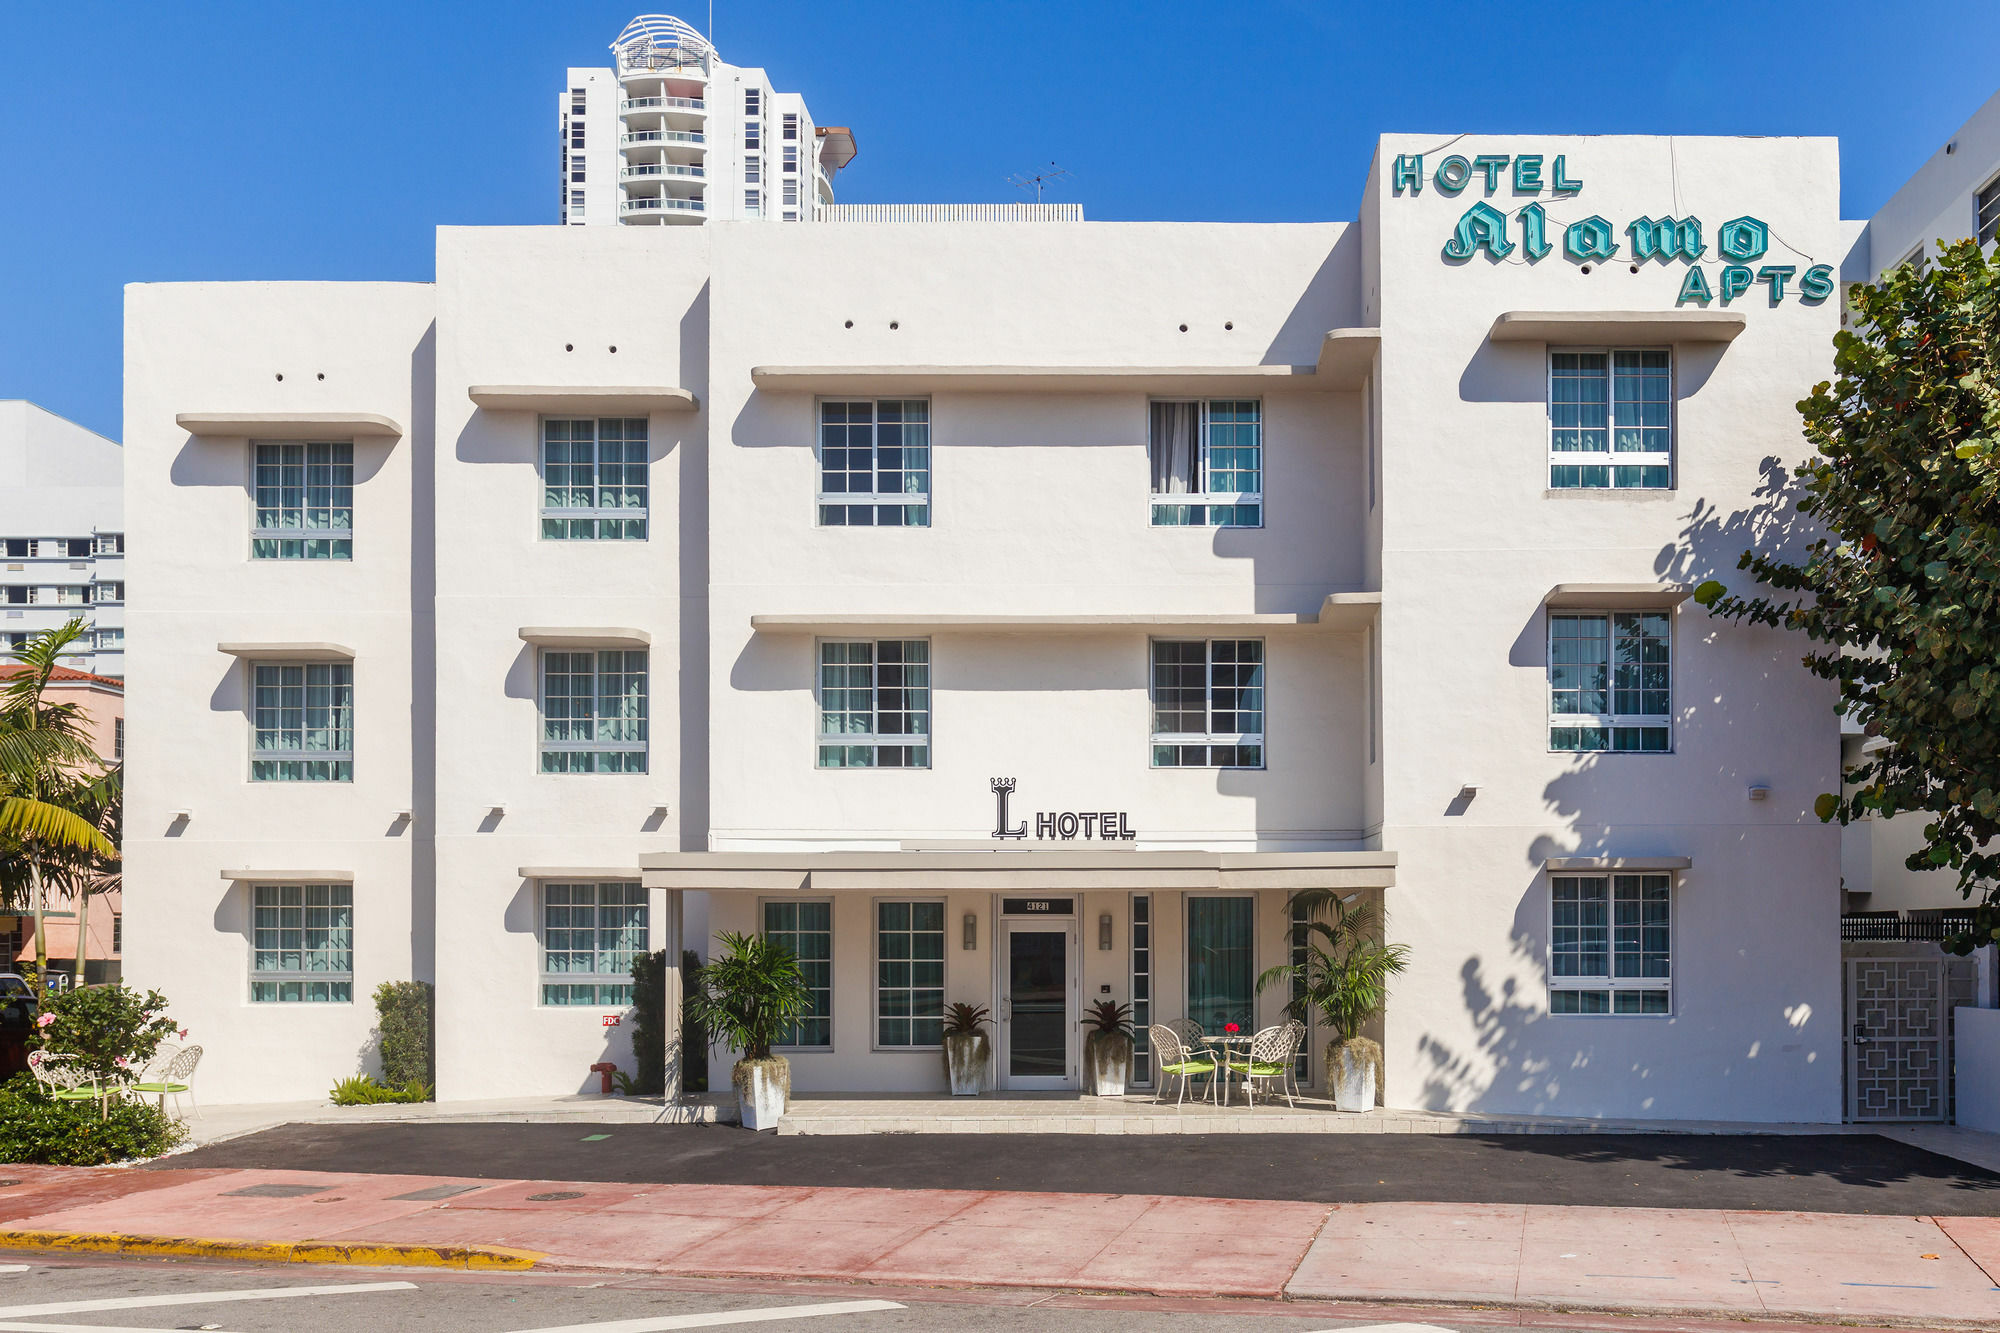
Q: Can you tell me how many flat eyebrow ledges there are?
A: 11